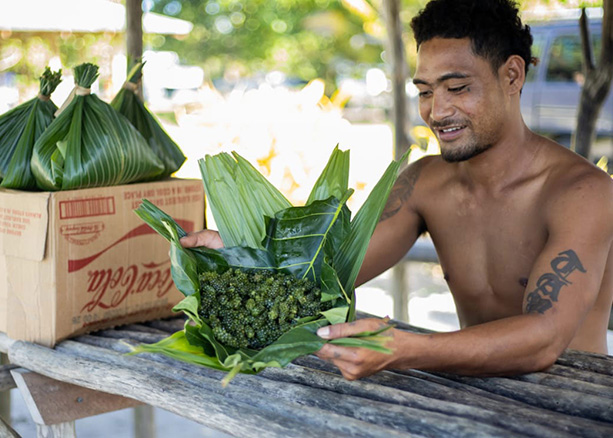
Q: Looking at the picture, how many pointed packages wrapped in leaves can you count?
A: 3